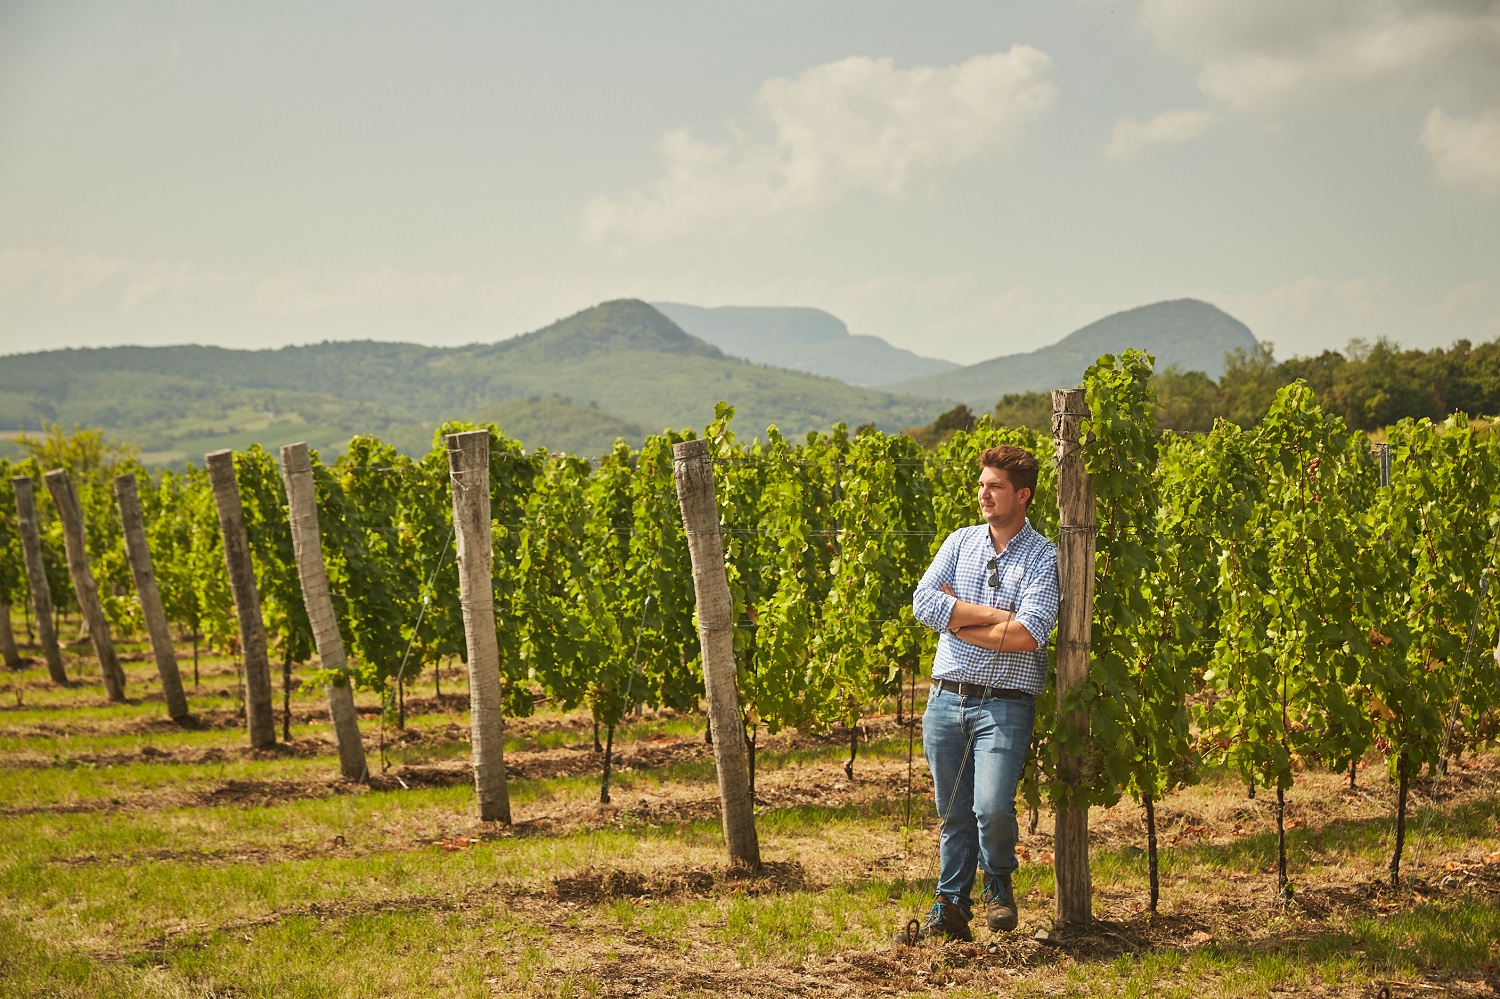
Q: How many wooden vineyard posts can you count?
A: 9